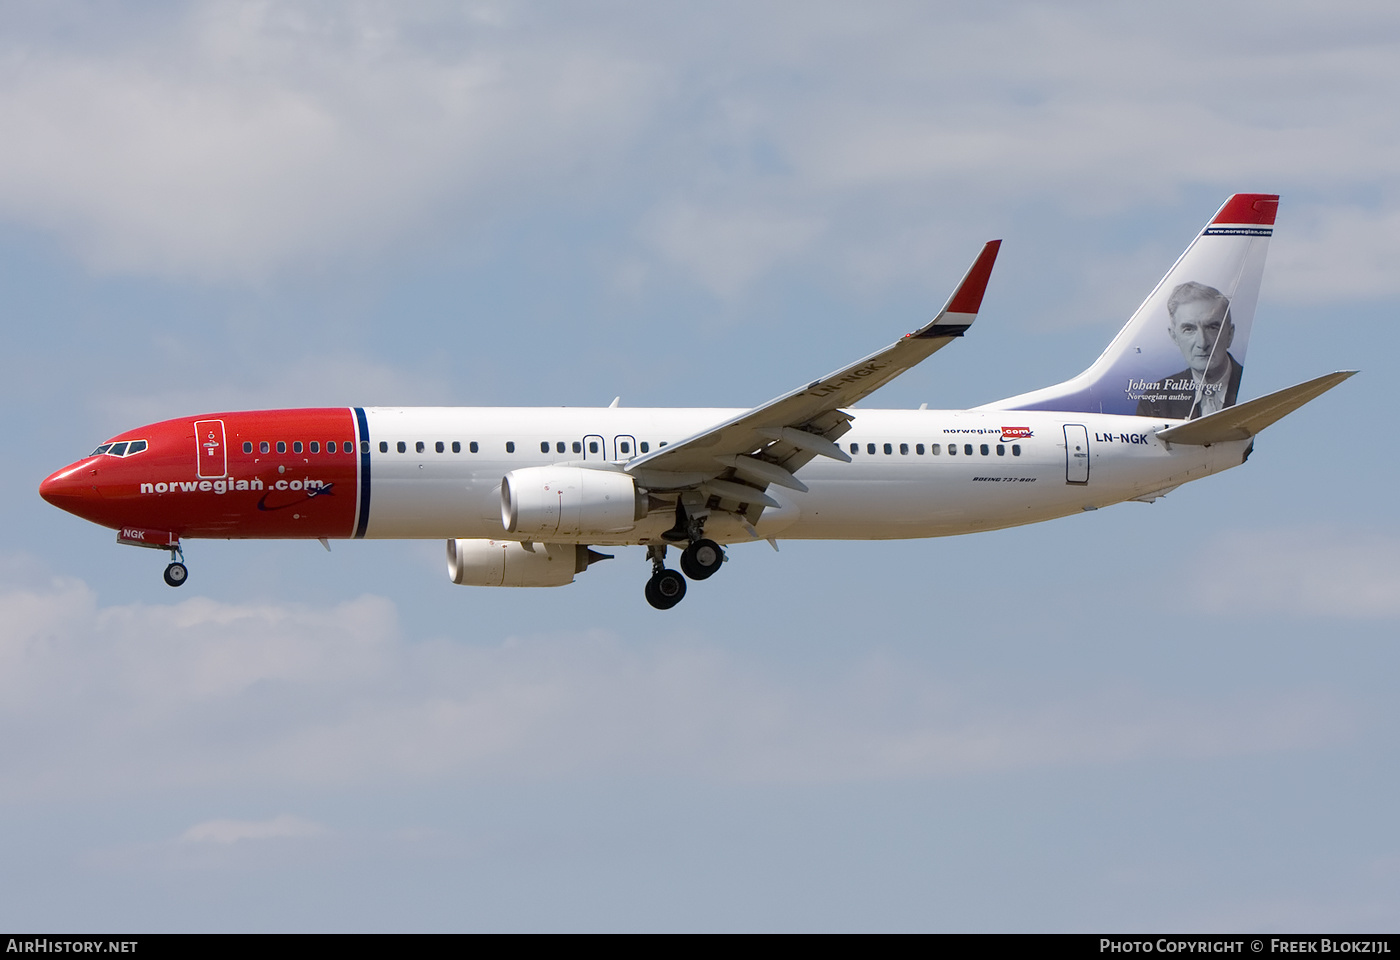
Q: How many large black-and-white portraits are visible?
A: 1